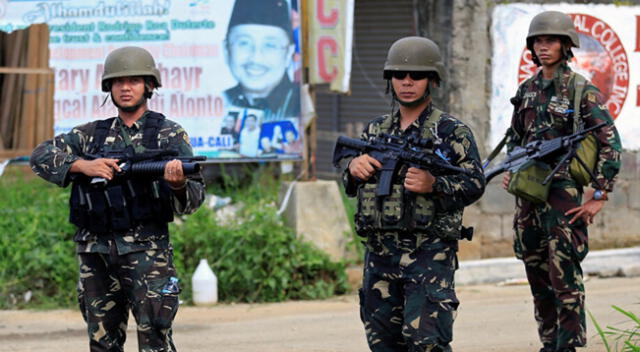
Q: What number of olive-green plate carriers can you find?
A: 1